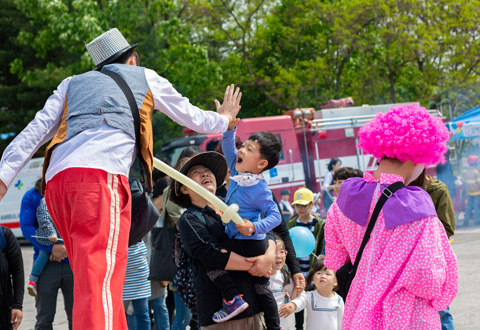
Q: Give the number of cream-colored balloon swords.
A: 1